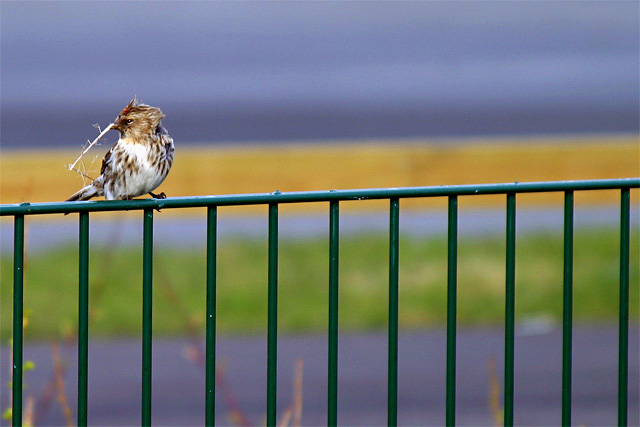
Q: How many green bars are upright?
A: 11